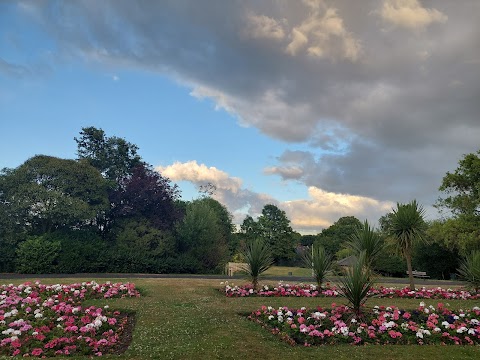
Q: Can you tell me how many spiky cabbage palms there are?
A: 6